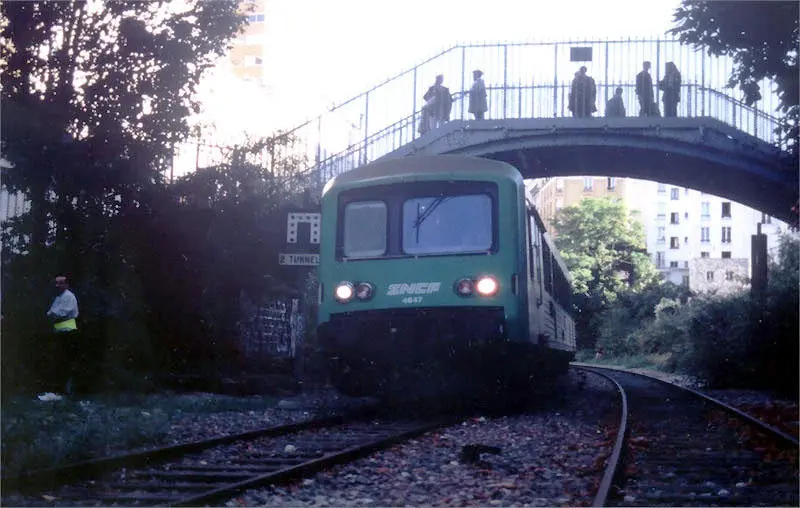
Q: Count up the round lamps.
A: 4